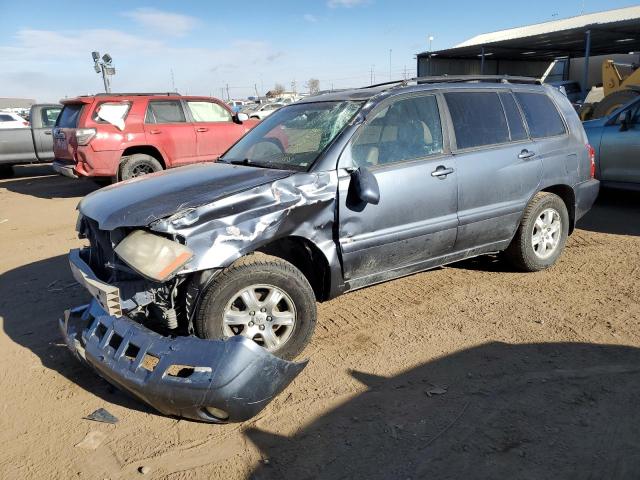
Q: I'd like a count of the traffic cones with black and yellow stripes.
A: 0